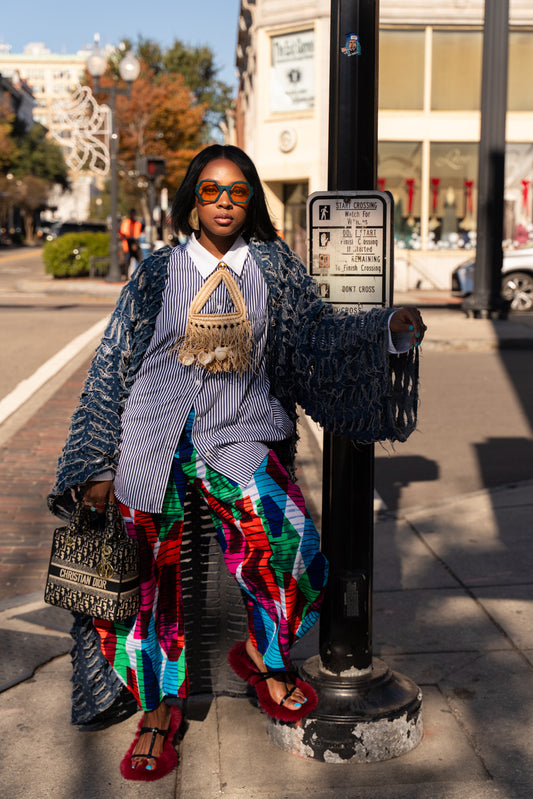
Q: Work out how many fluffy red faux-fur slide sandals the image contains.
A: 2